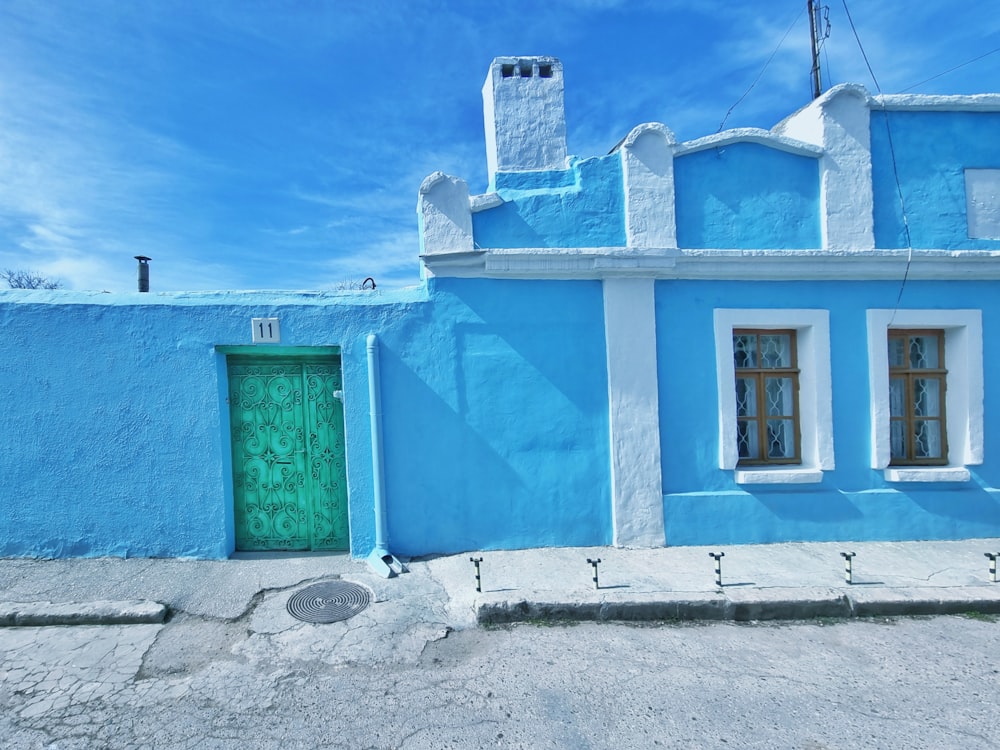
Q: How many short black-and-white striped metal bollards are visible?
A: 5